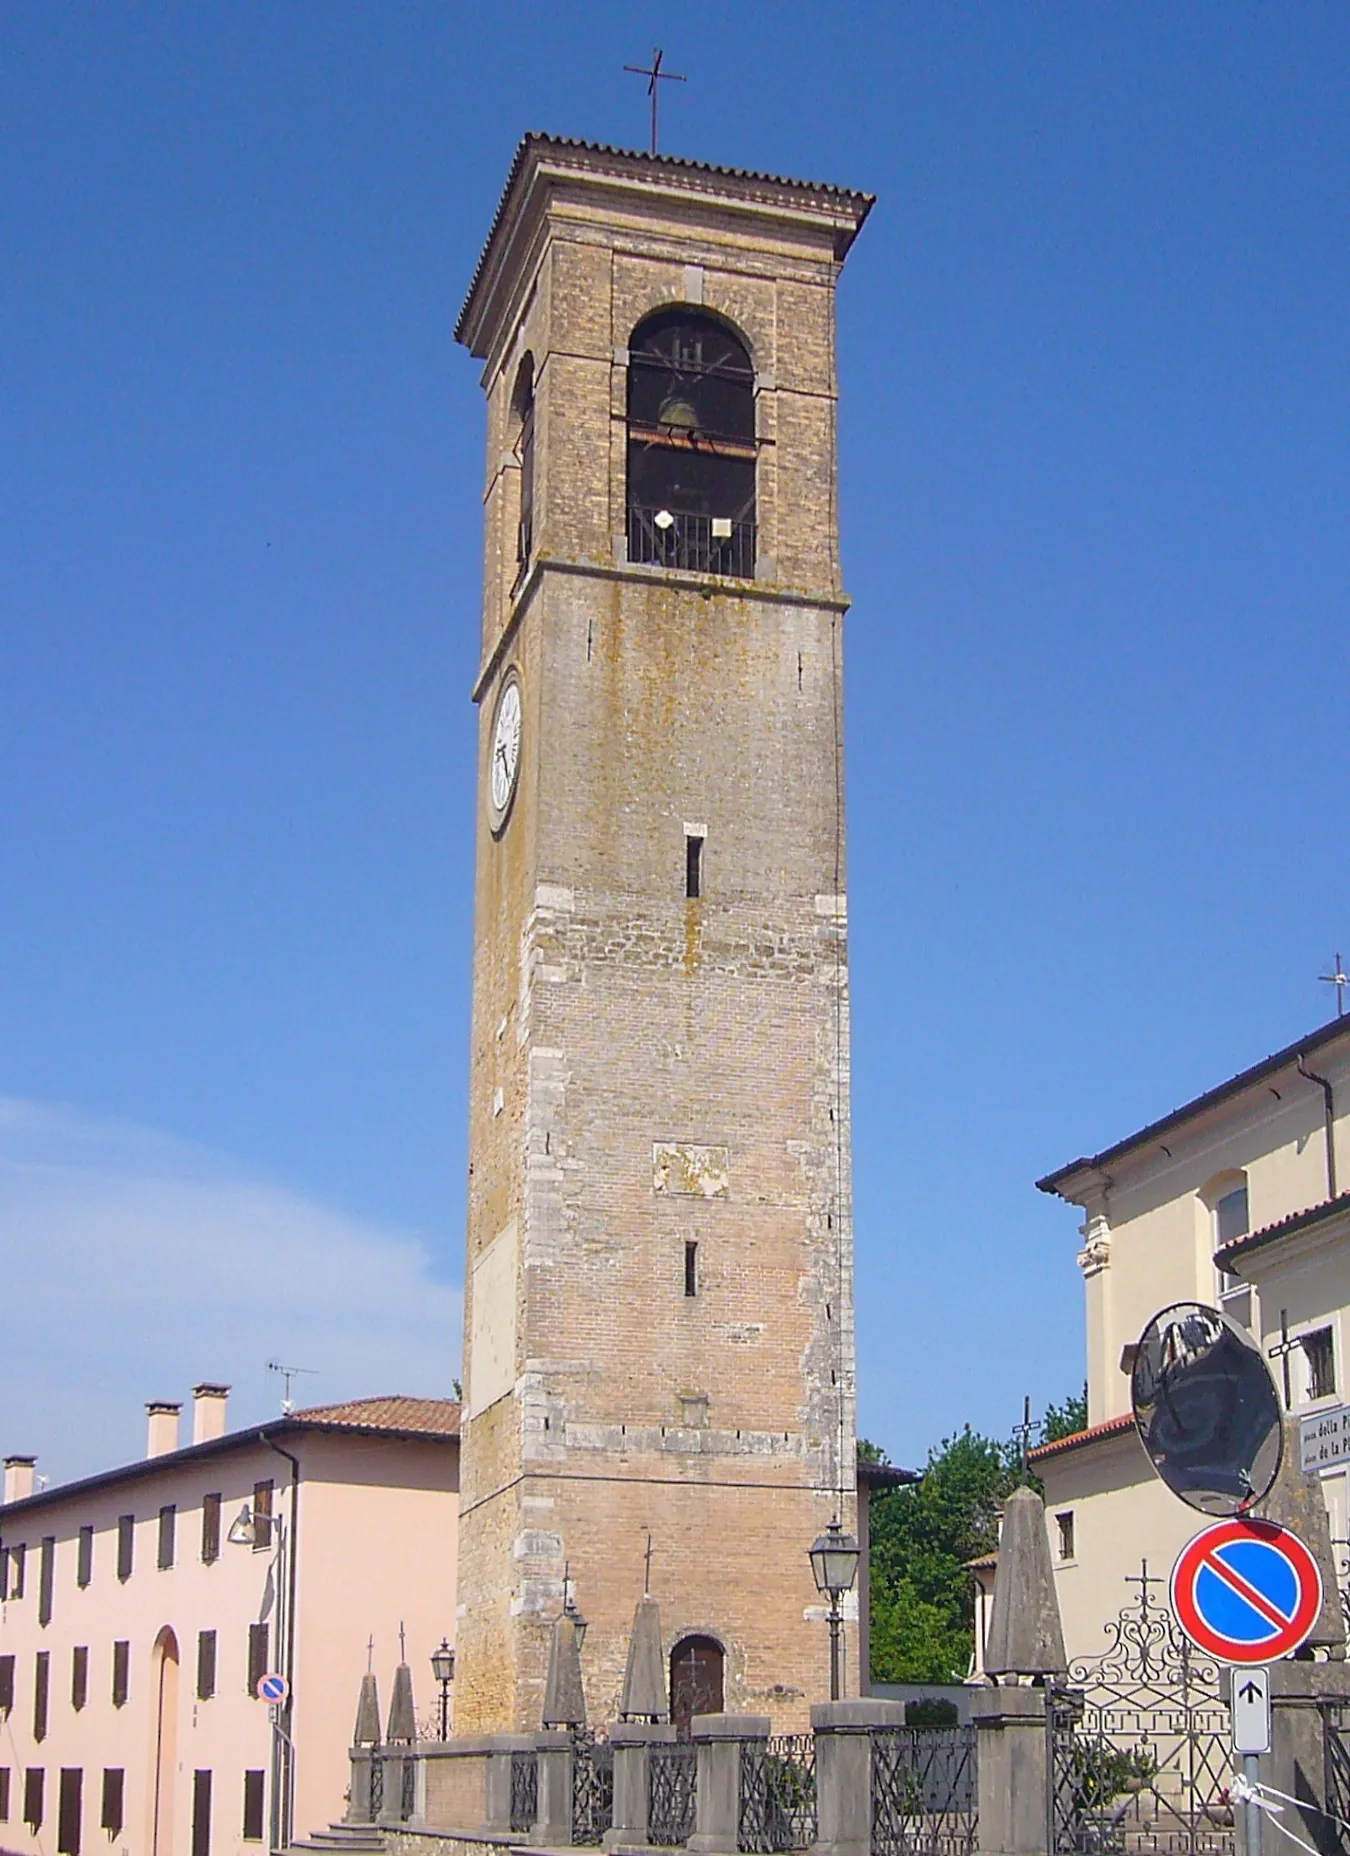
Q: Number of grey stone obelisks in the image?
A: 6